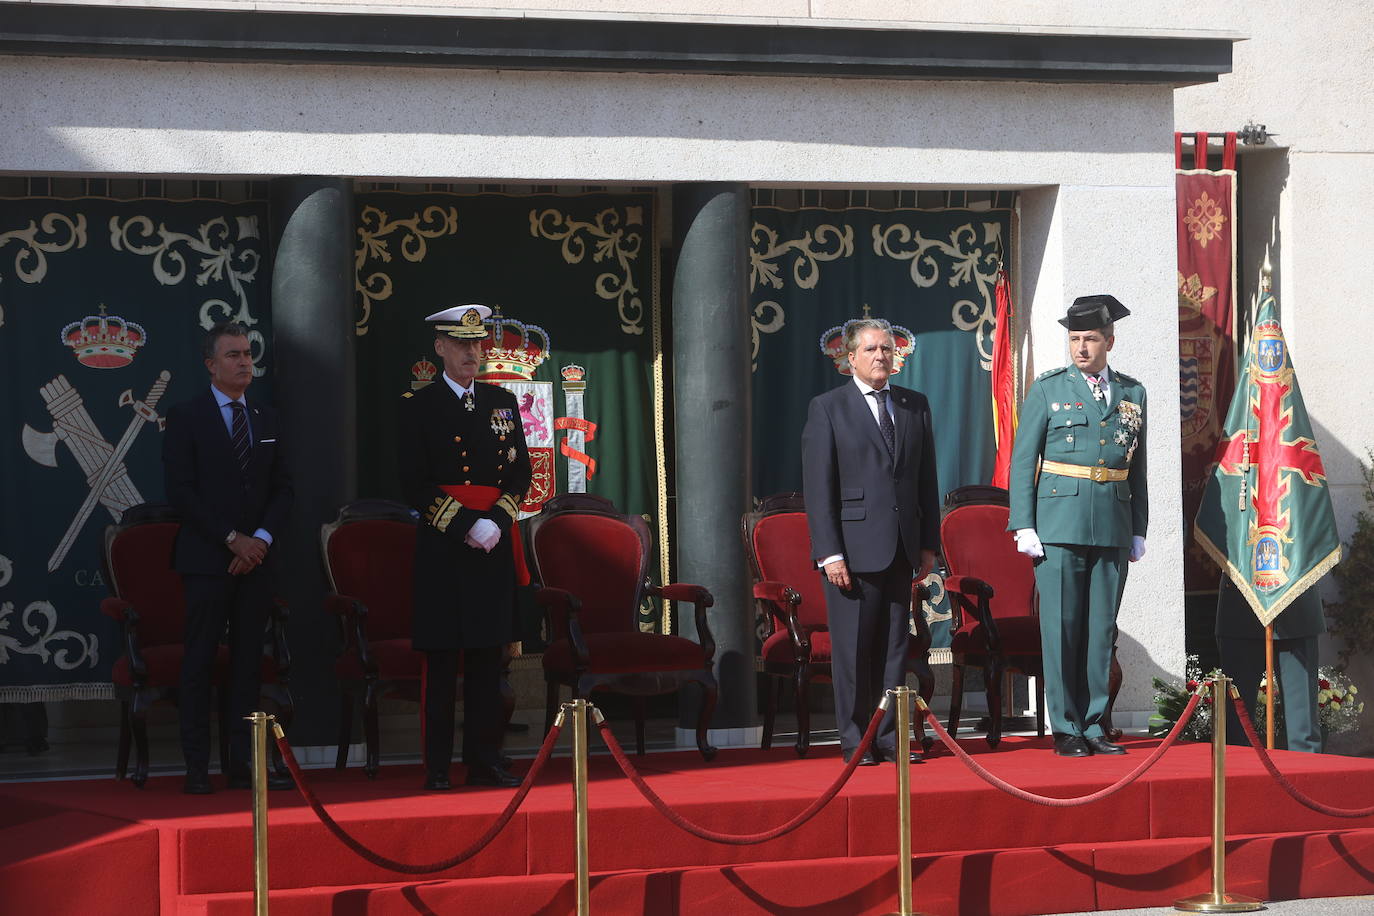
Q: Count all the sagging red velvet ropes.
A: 4